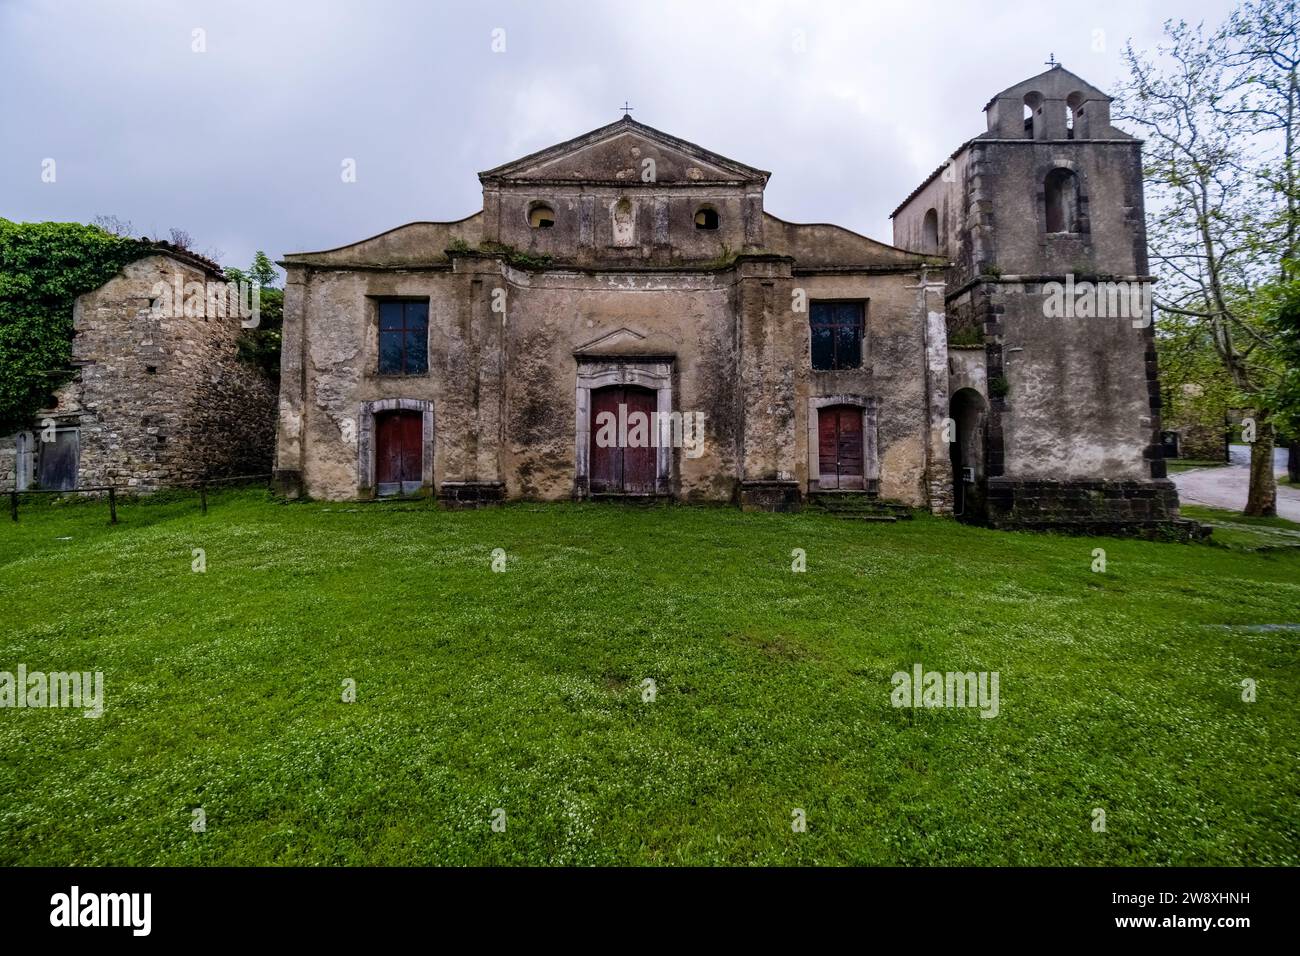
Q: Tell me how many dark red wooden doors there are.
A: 3